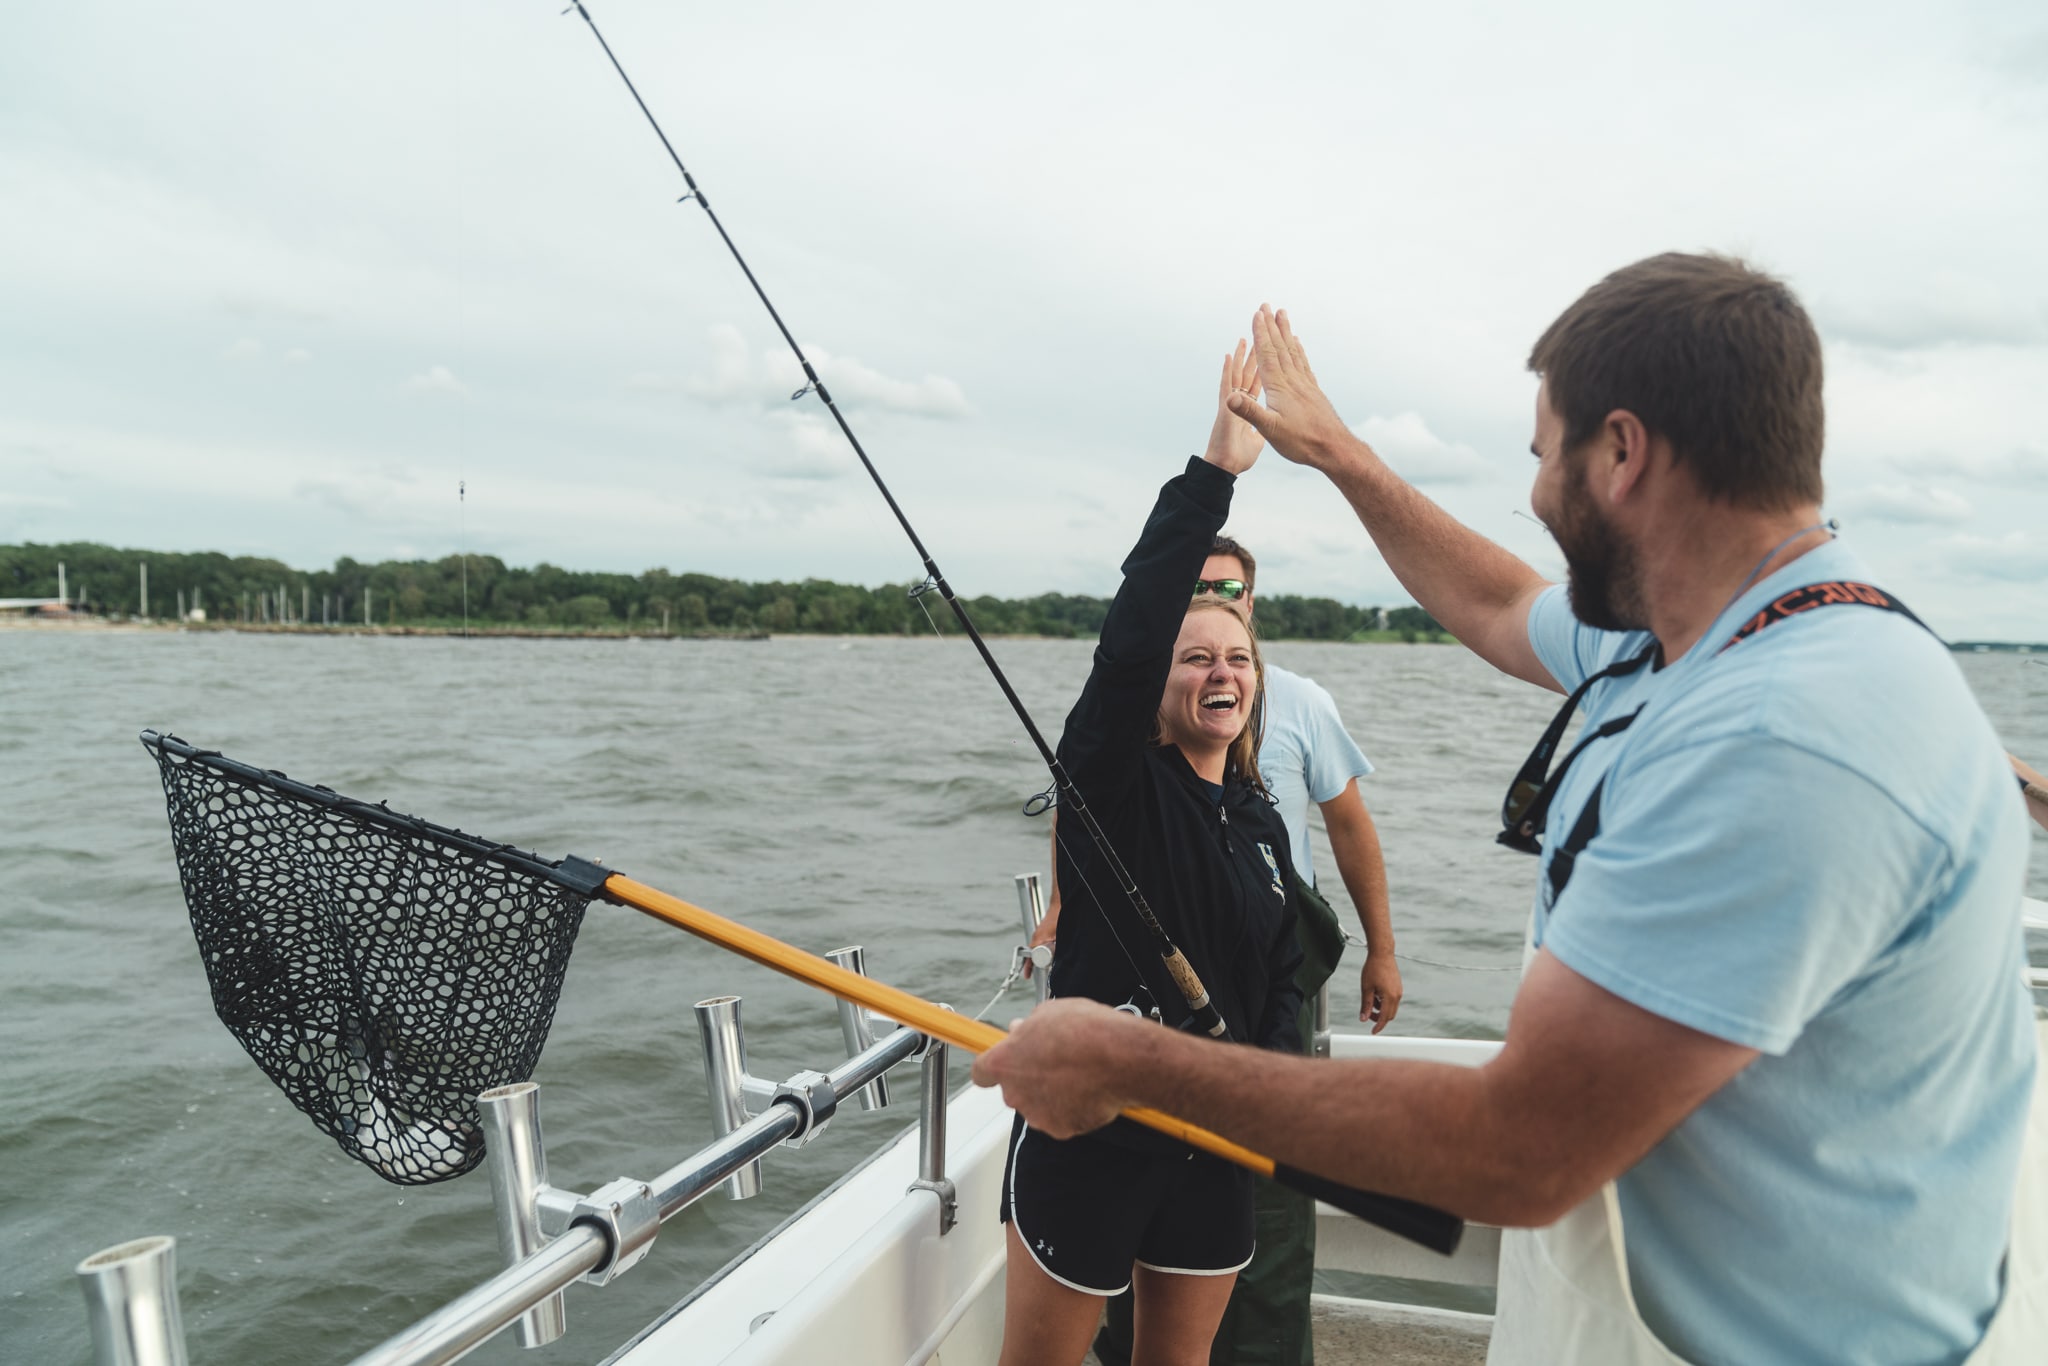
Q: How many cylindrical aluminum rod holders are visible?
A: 5